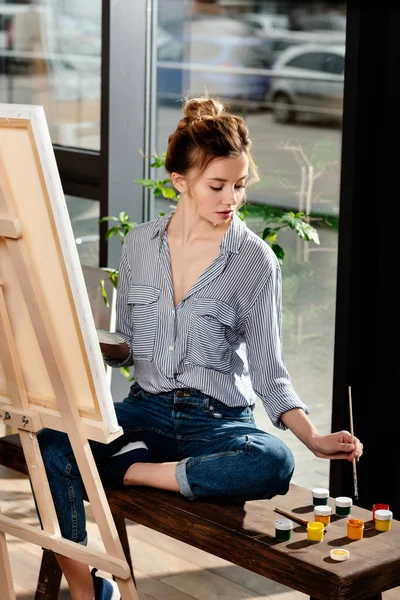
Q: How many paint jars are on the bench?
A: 8